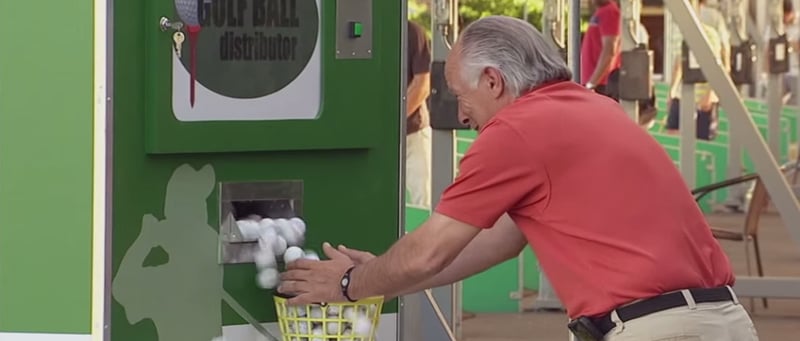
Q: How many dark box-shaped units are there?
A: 5